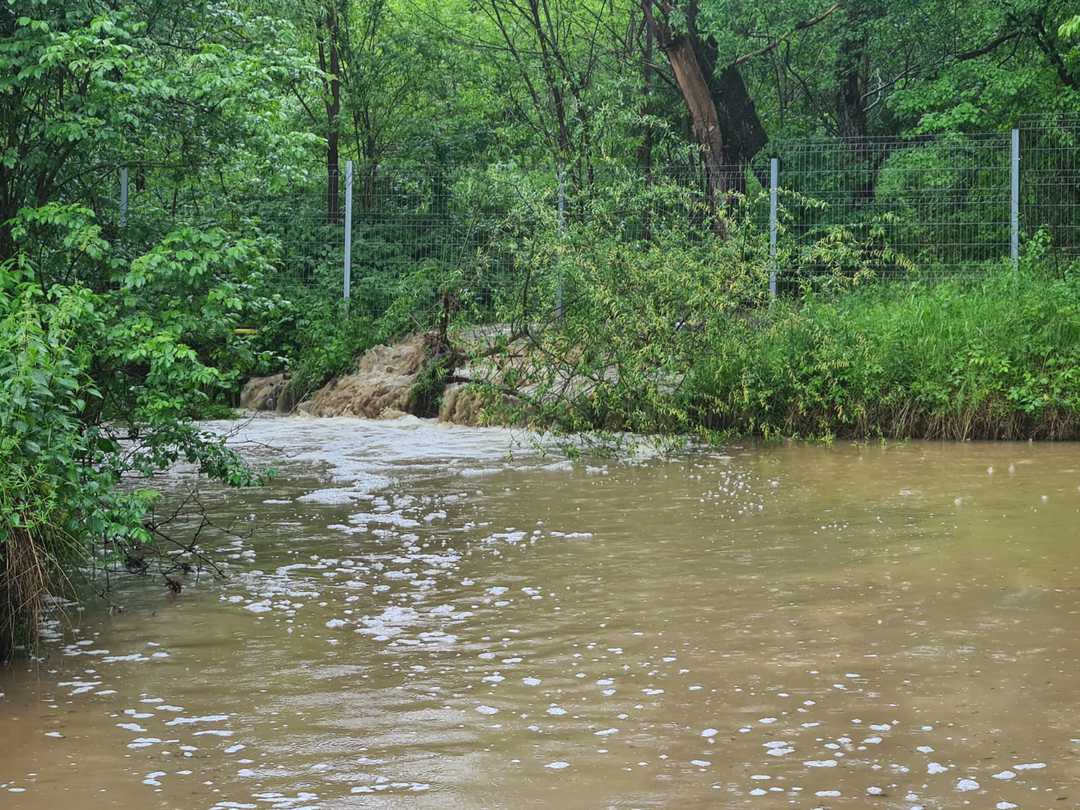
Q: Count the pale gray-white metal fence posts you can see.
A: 5